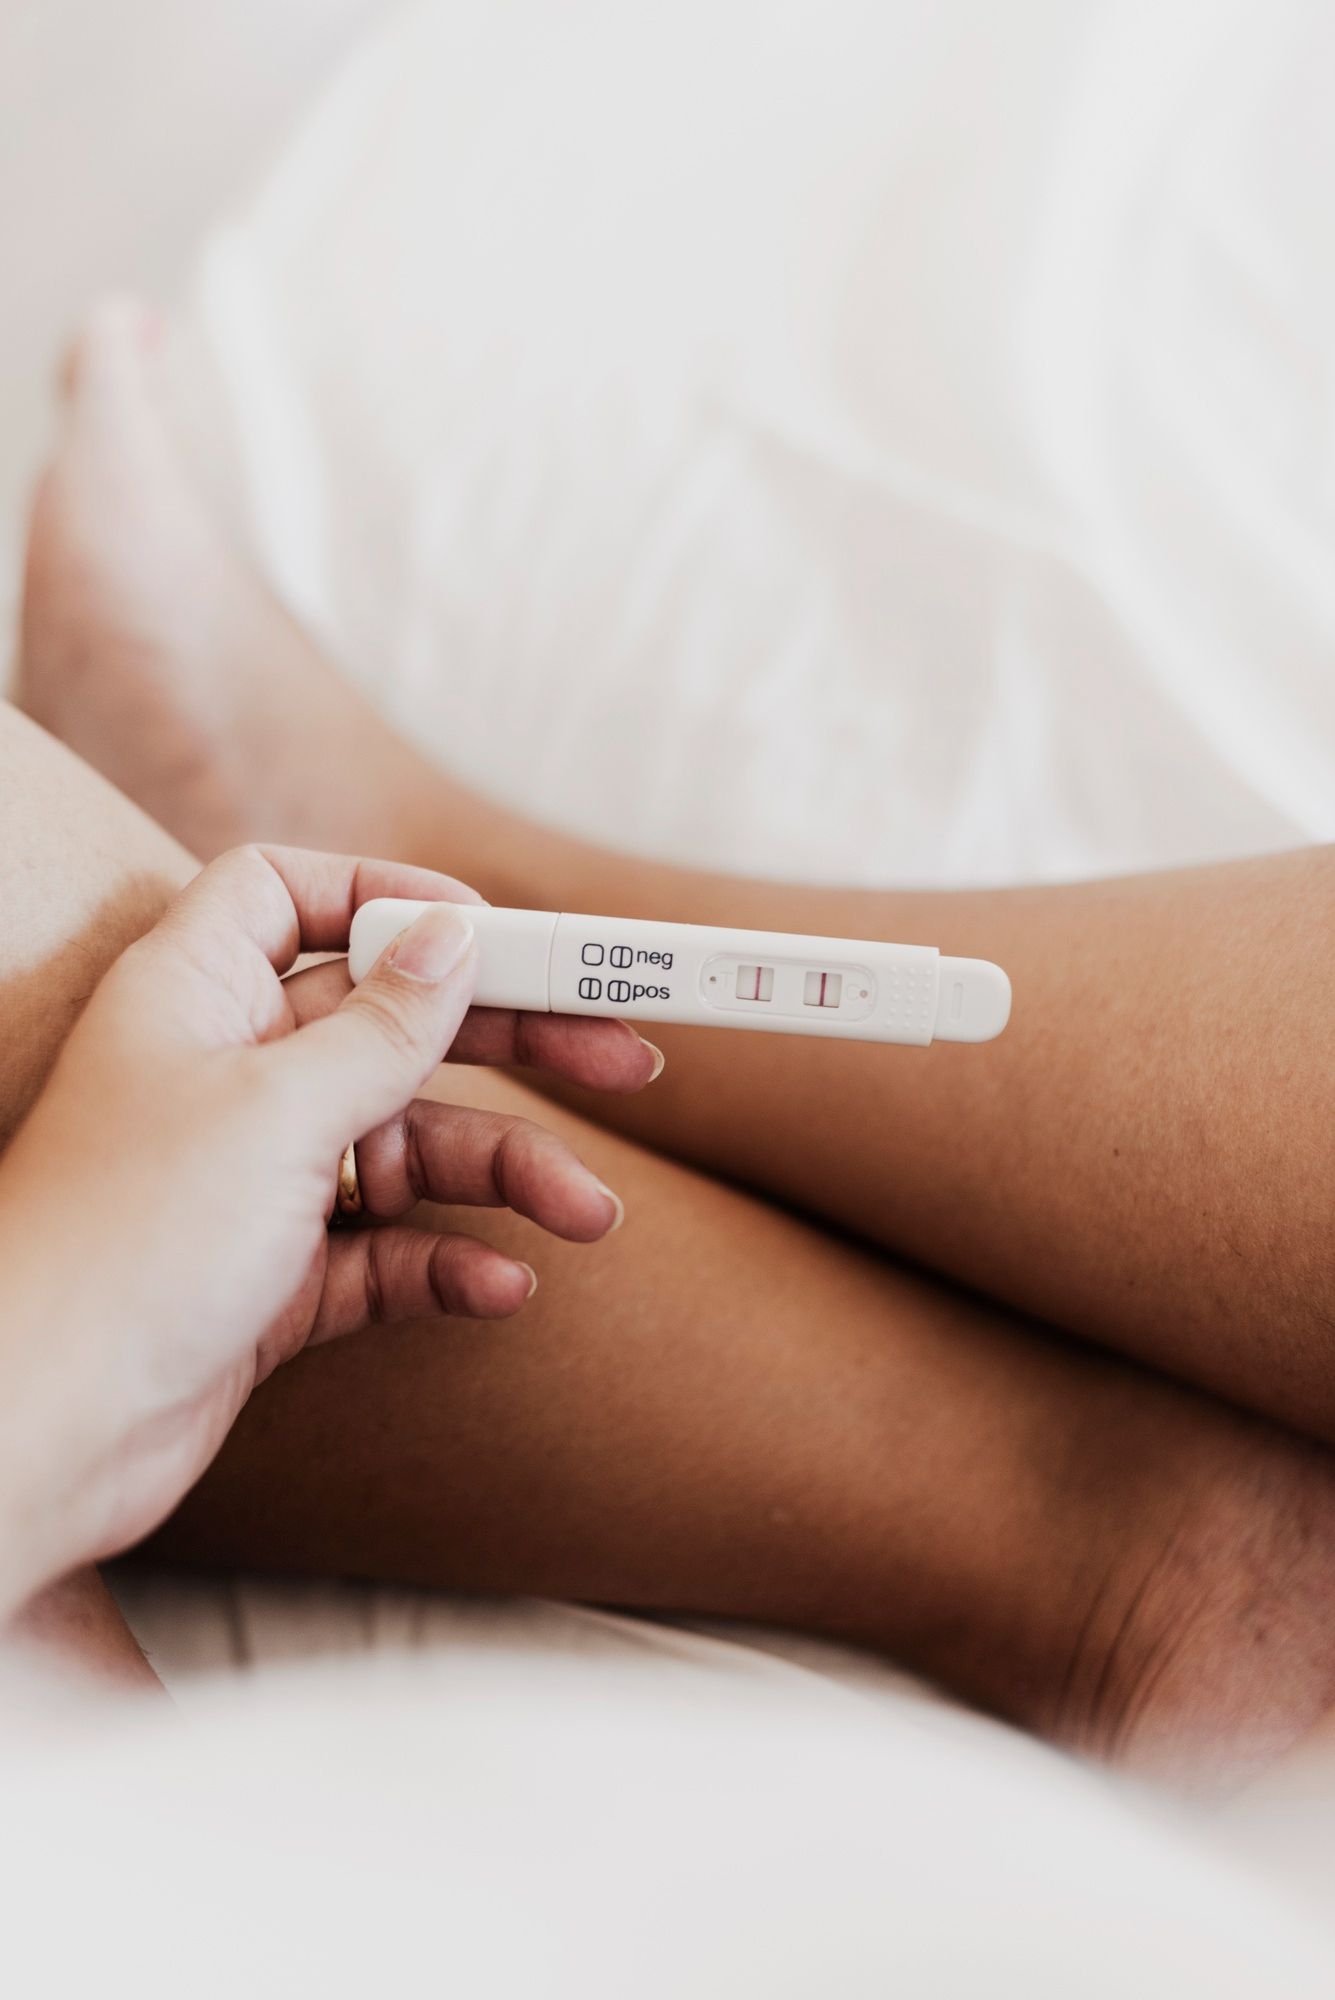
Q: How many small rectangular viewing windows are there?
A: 2